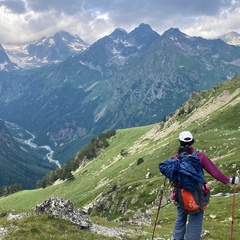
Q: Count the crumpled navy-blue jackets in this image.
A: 1